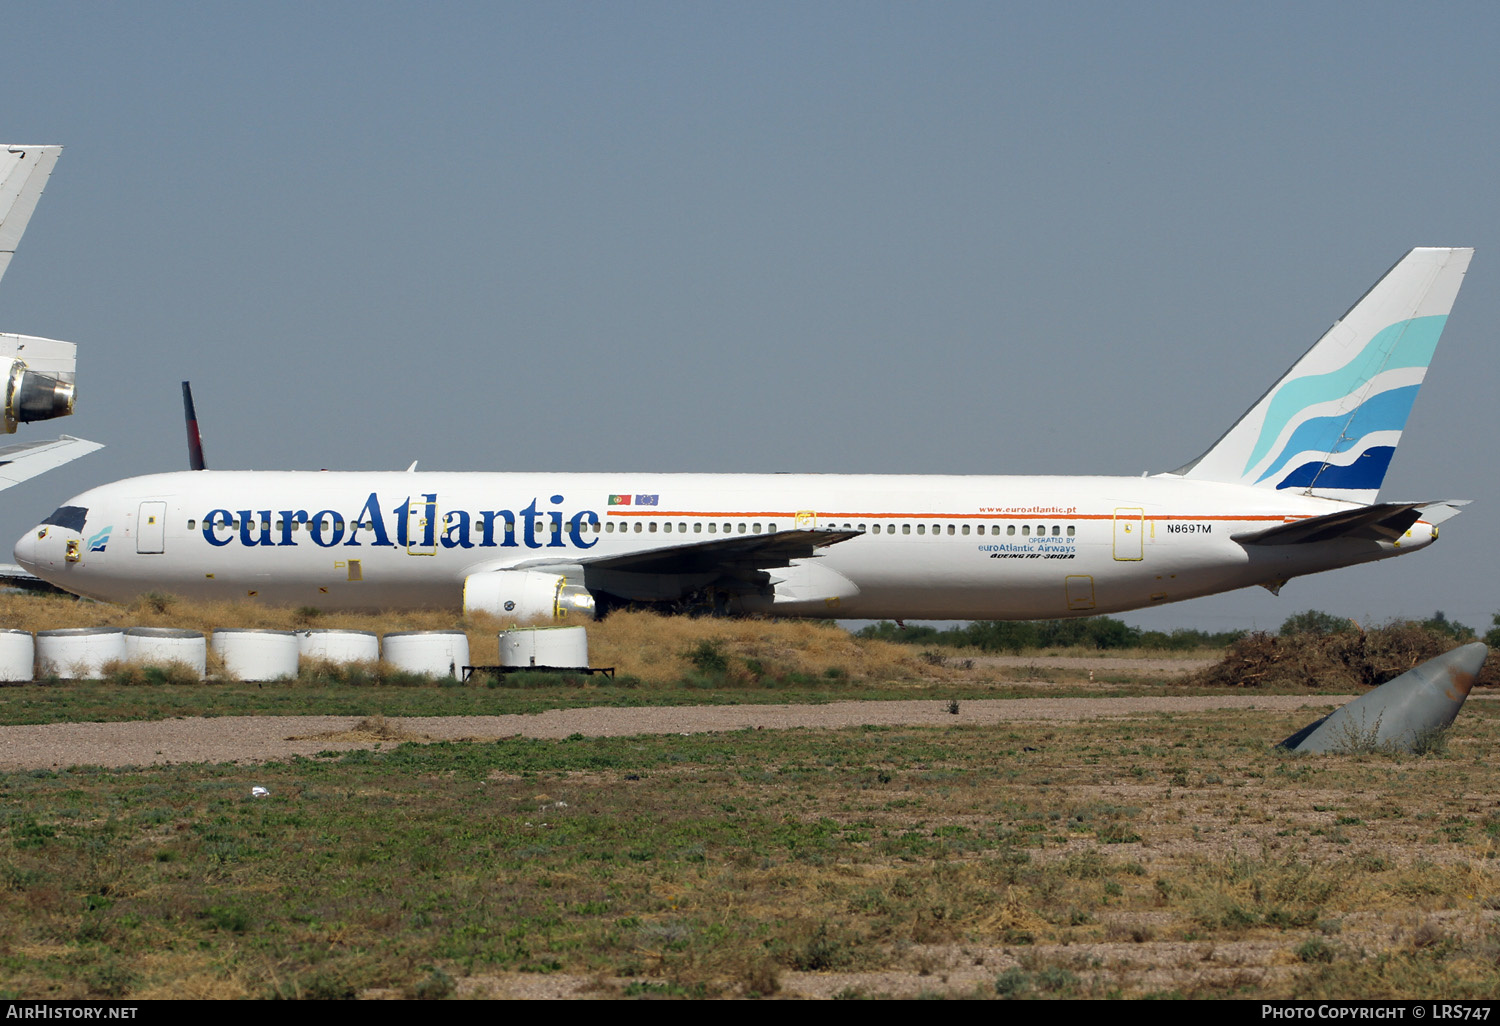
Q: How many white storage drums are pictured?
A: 7